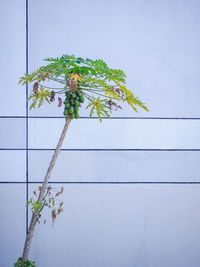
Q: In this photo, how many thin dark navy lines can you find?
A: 4